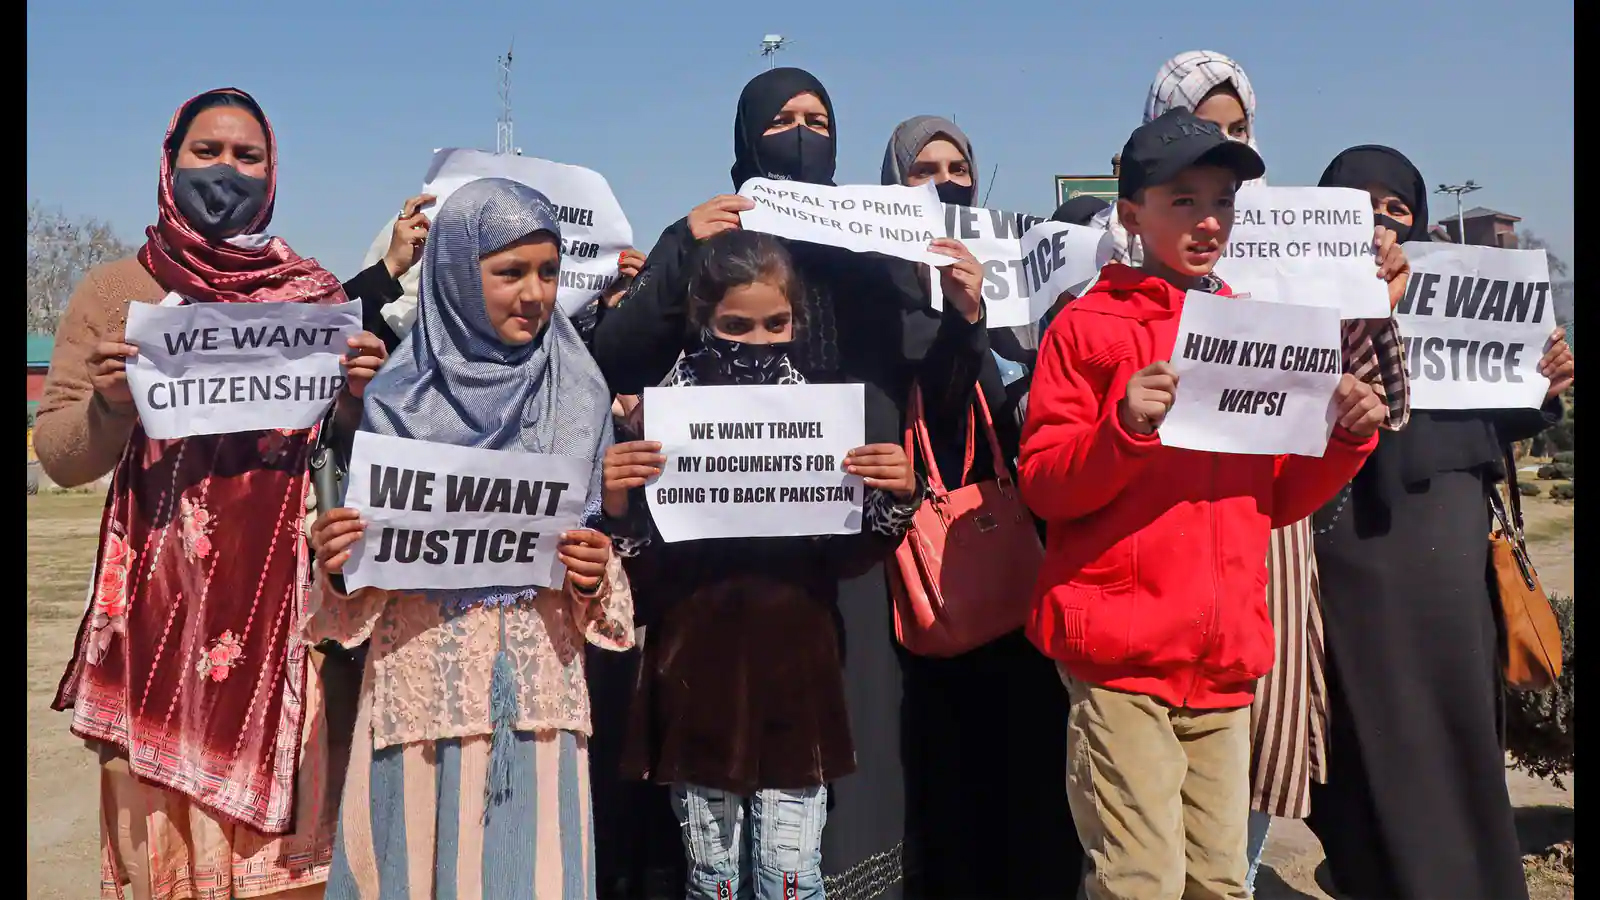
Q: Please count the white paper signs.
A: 9